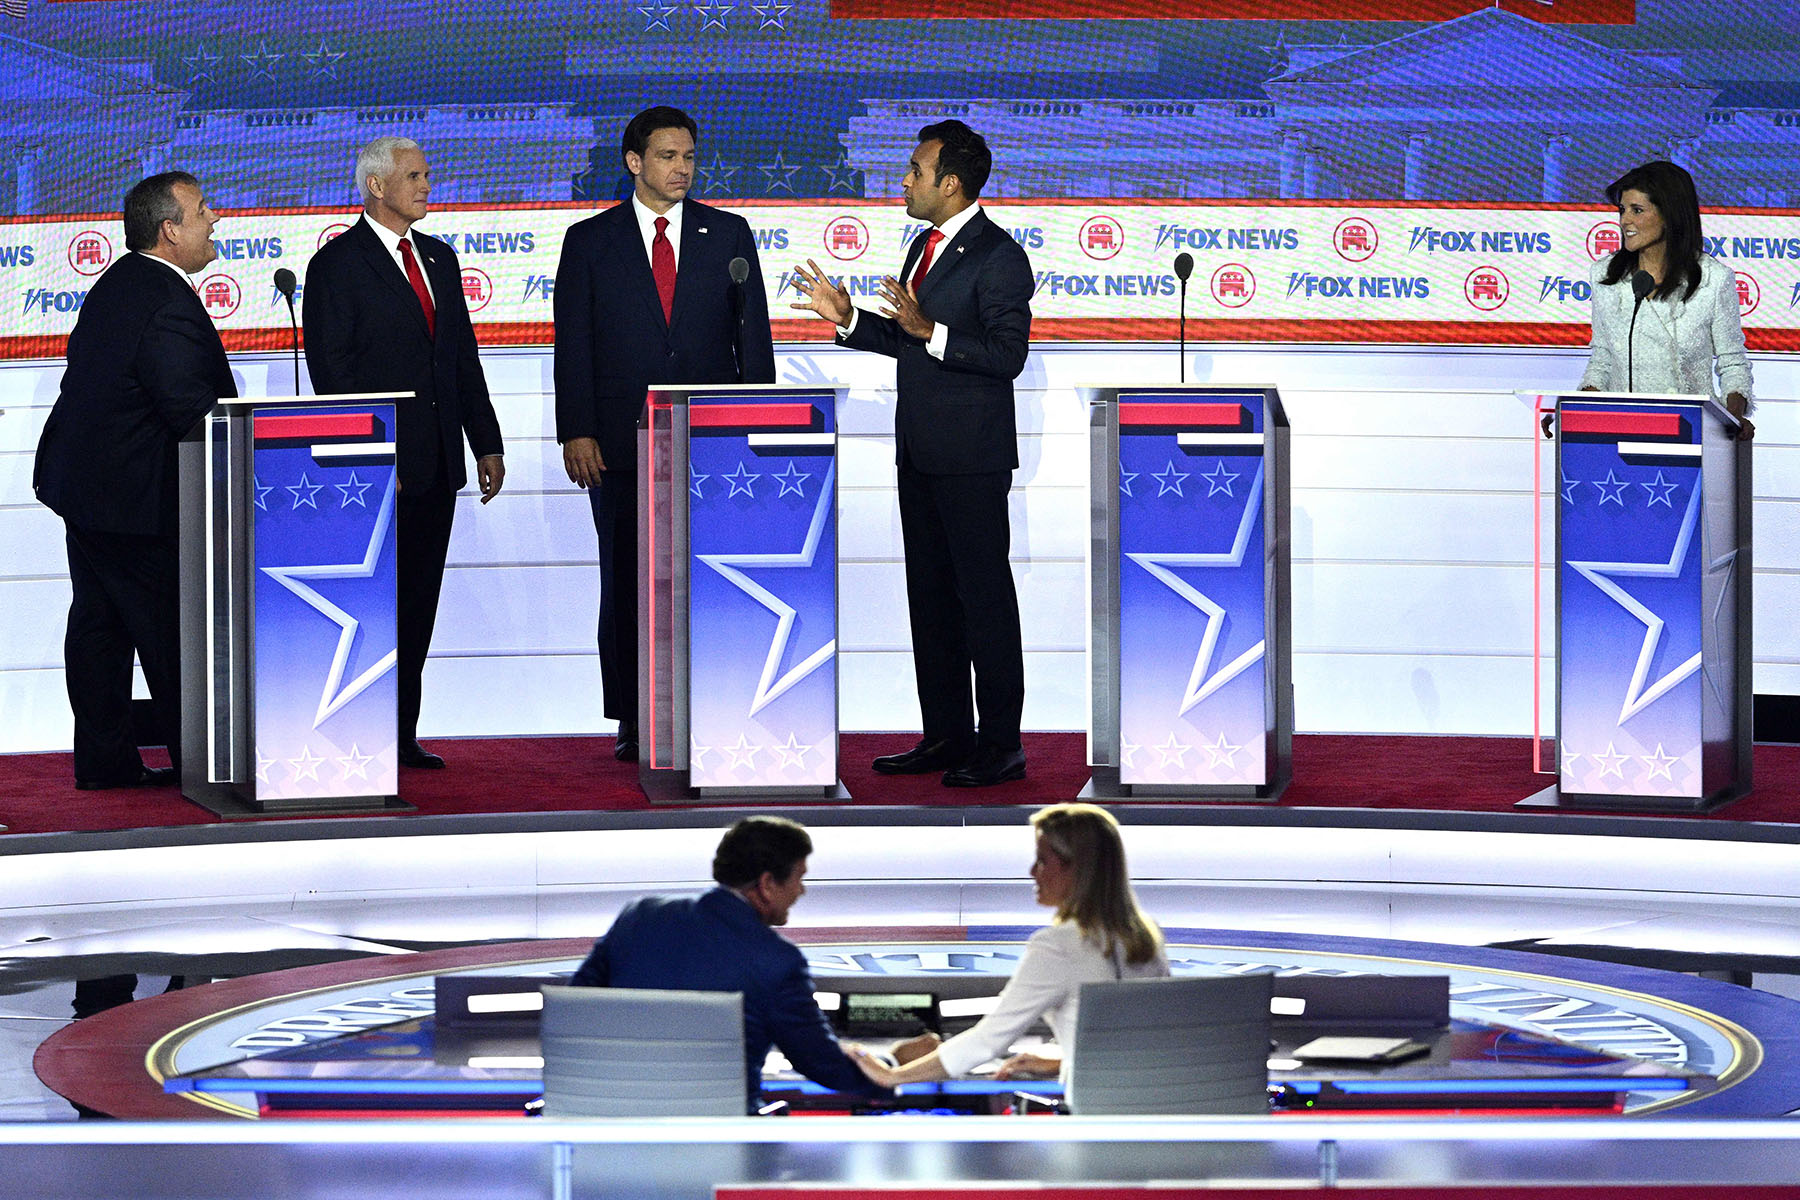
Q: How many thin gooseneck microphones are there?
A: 4